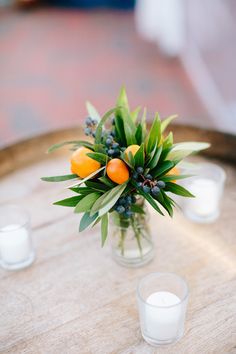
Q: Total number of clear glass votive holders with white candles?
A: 3